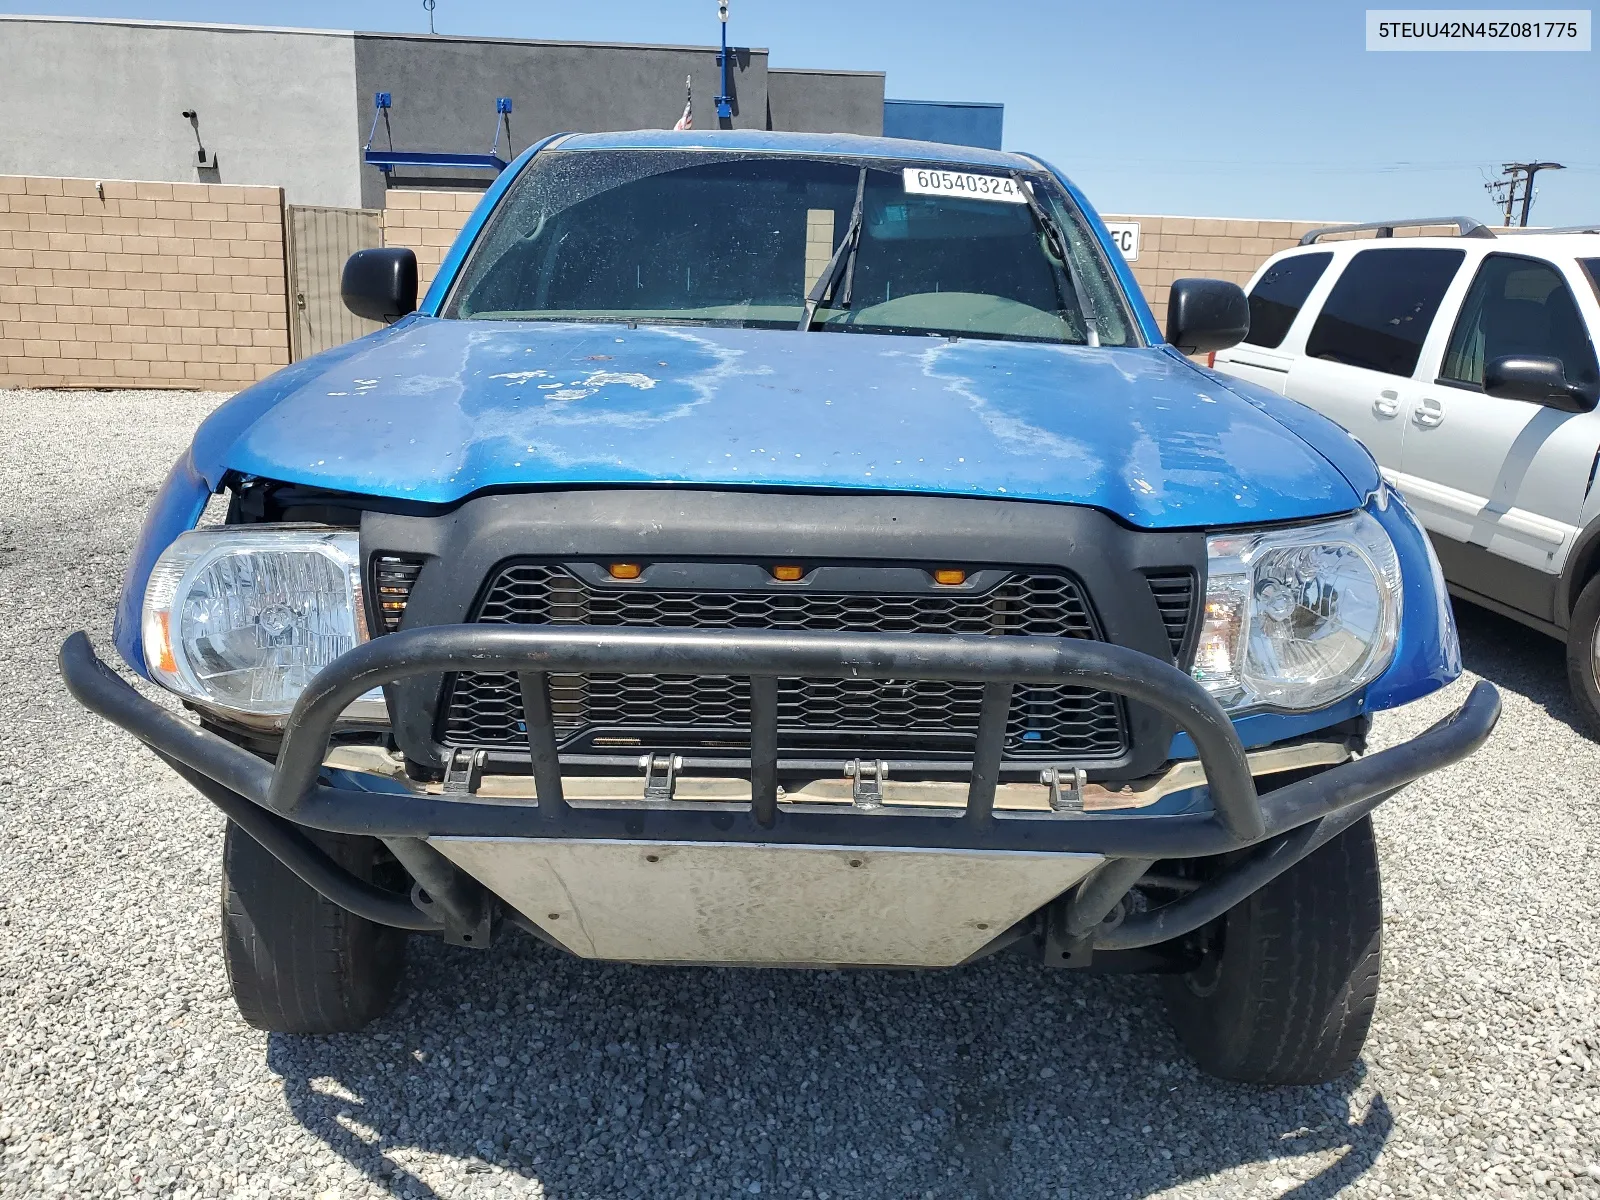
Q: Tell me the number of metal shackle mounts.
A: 4